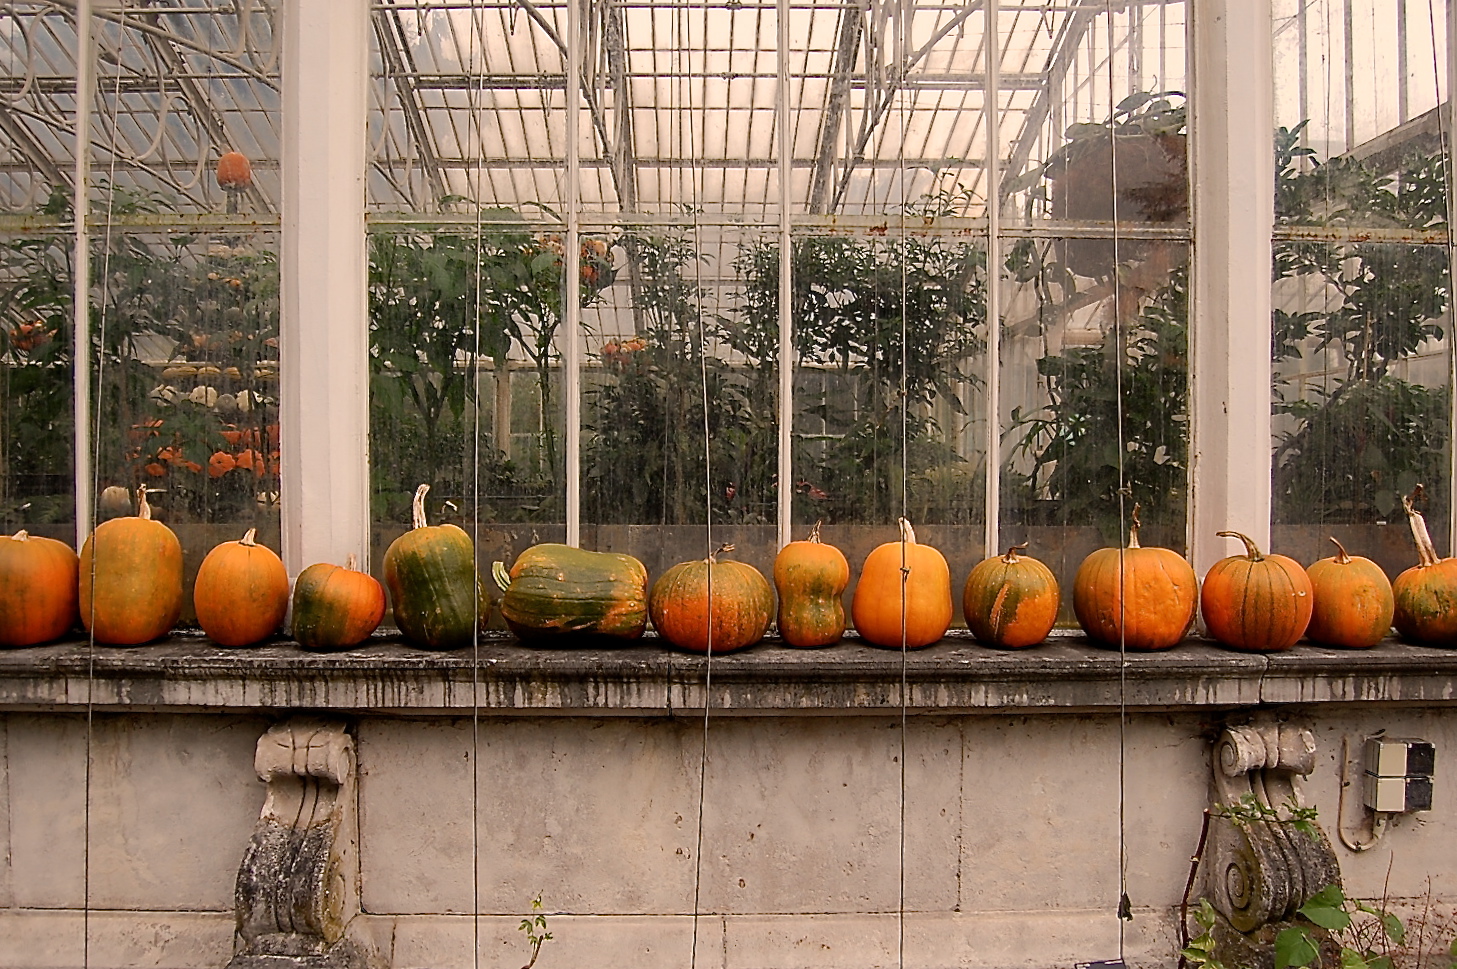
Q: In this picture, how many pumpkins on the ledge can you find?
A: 14